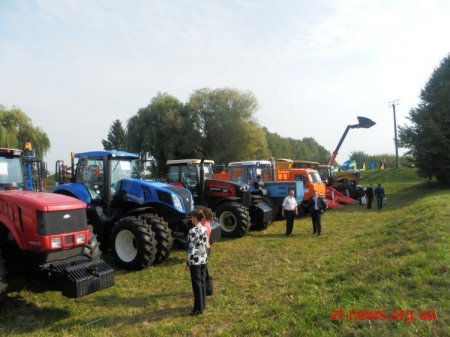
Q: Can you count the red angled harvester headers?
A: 1